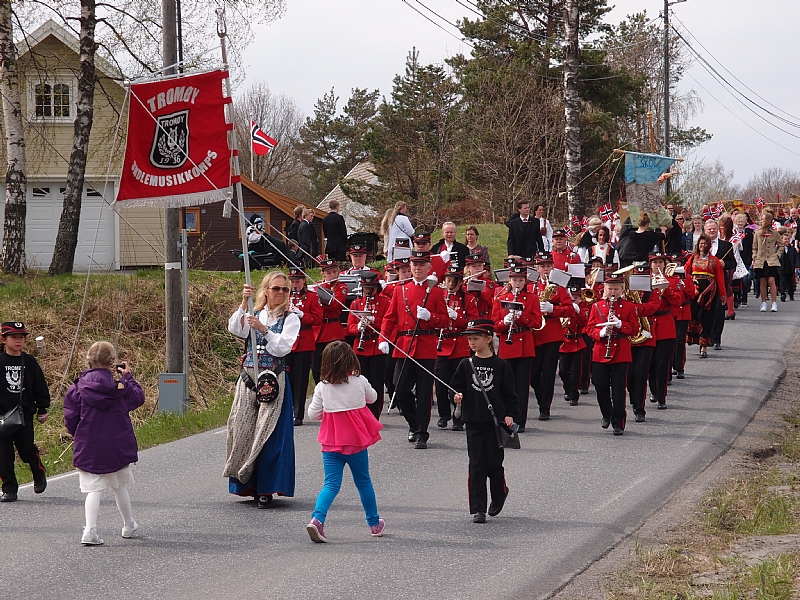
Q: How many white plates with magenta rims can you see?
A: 0